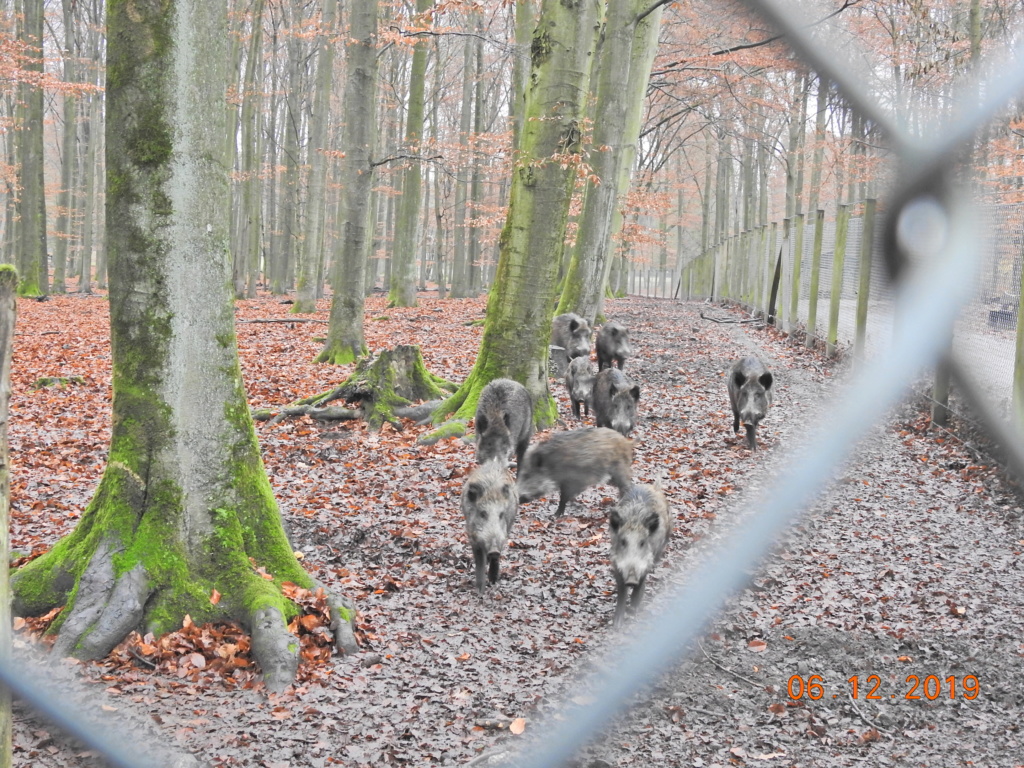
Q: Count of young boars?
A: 9